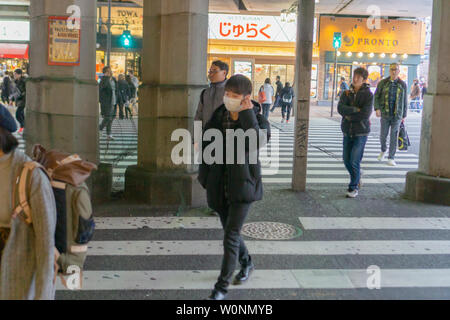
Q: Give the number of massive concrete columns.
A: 3